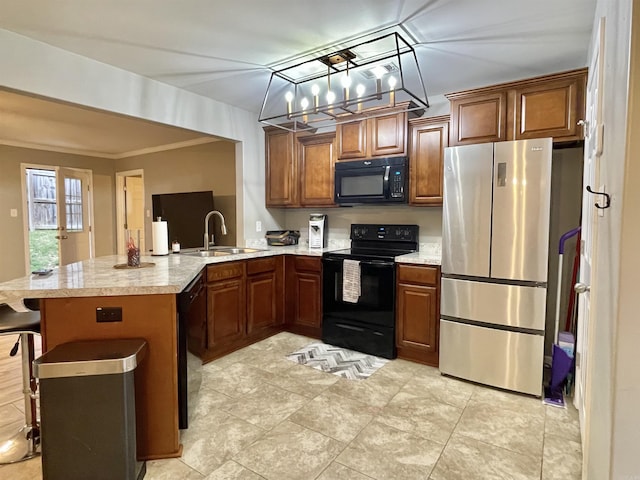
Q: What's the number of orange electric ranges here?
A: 0